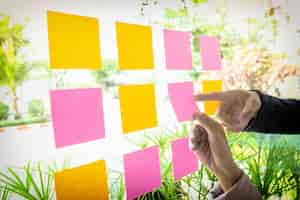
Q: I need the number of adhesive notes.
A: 11